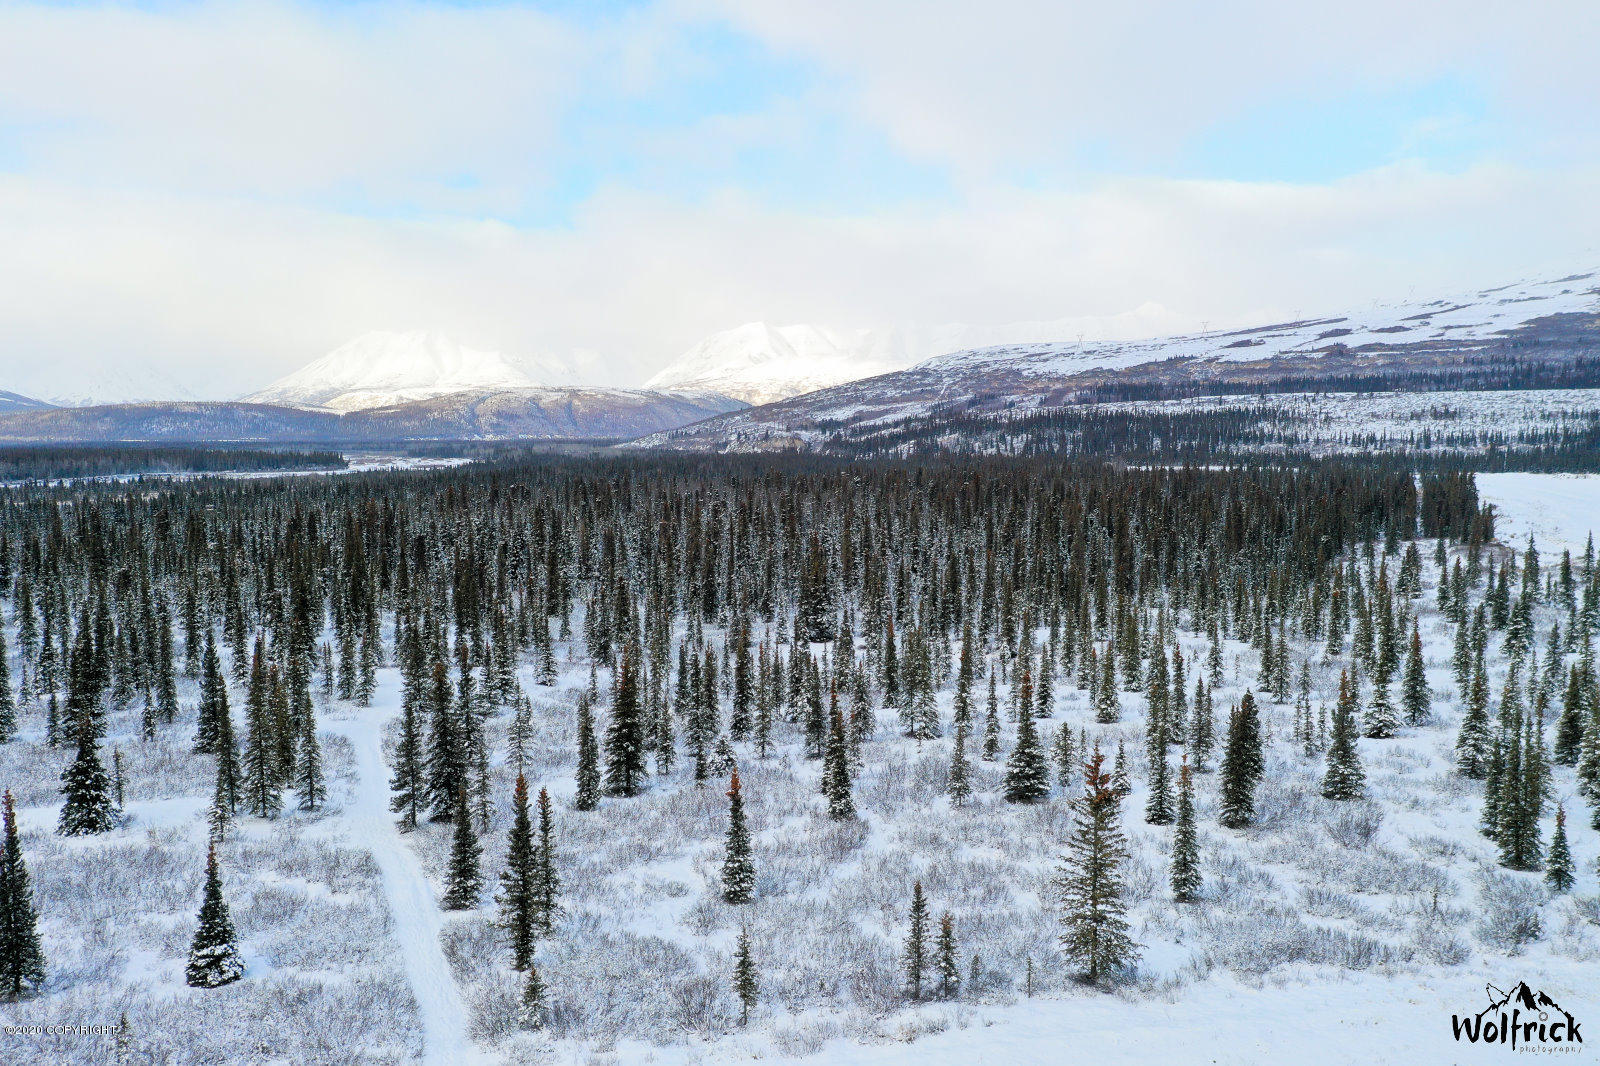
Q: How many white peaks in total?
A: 2